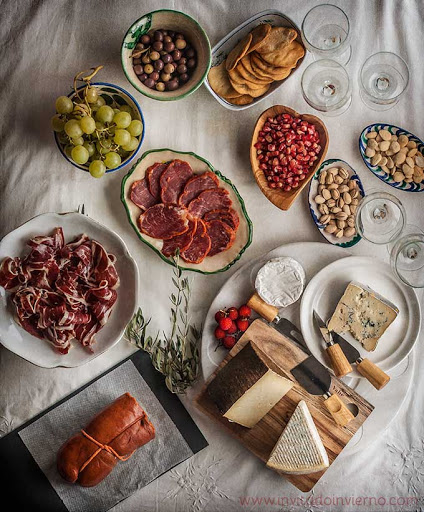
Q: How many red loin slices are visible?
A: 10